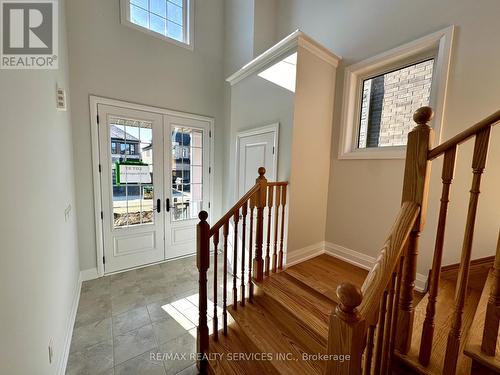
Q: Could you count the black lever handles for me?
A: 2